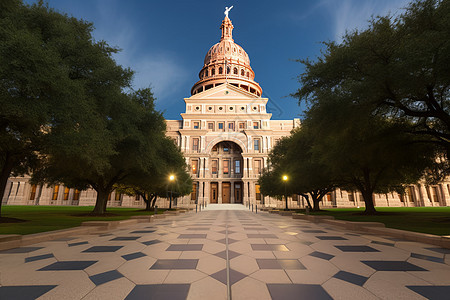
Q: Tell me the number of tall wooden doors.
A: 3